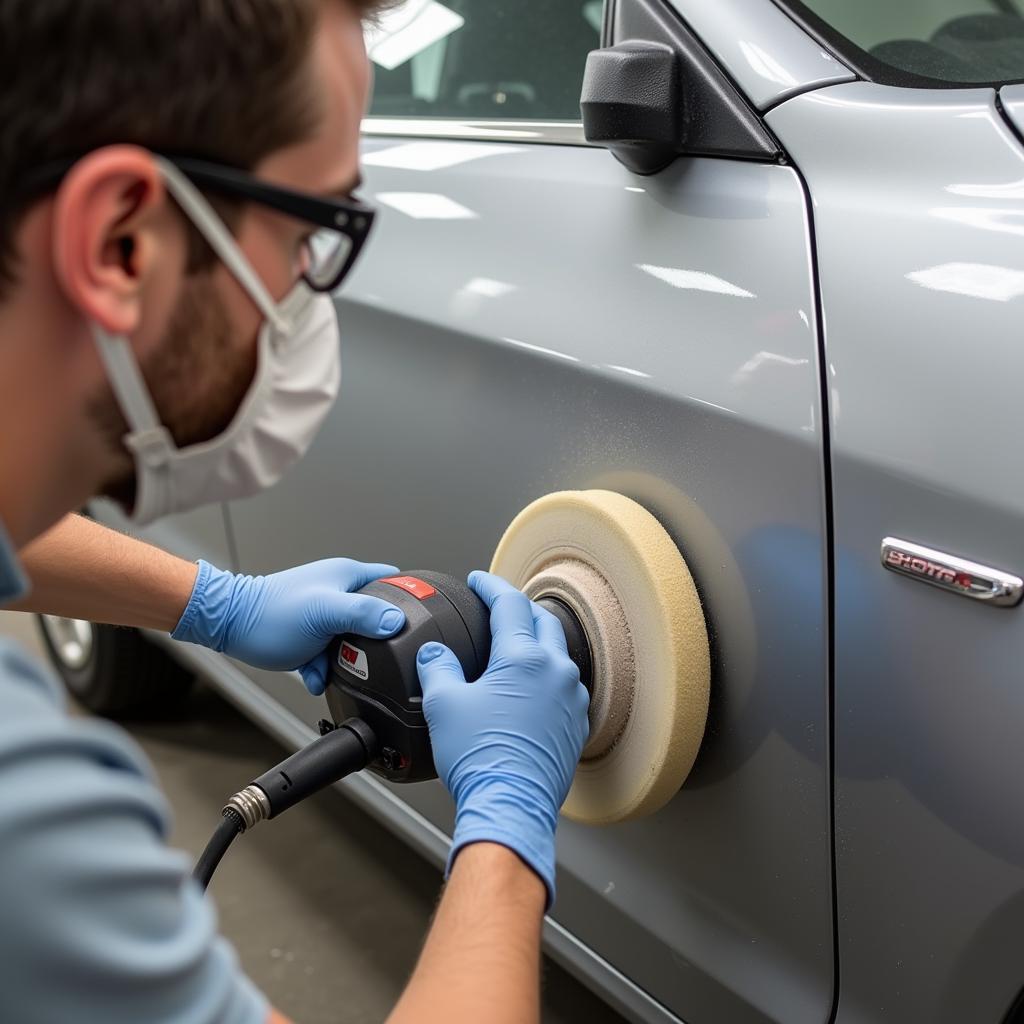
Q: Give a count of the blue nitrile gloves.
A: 2